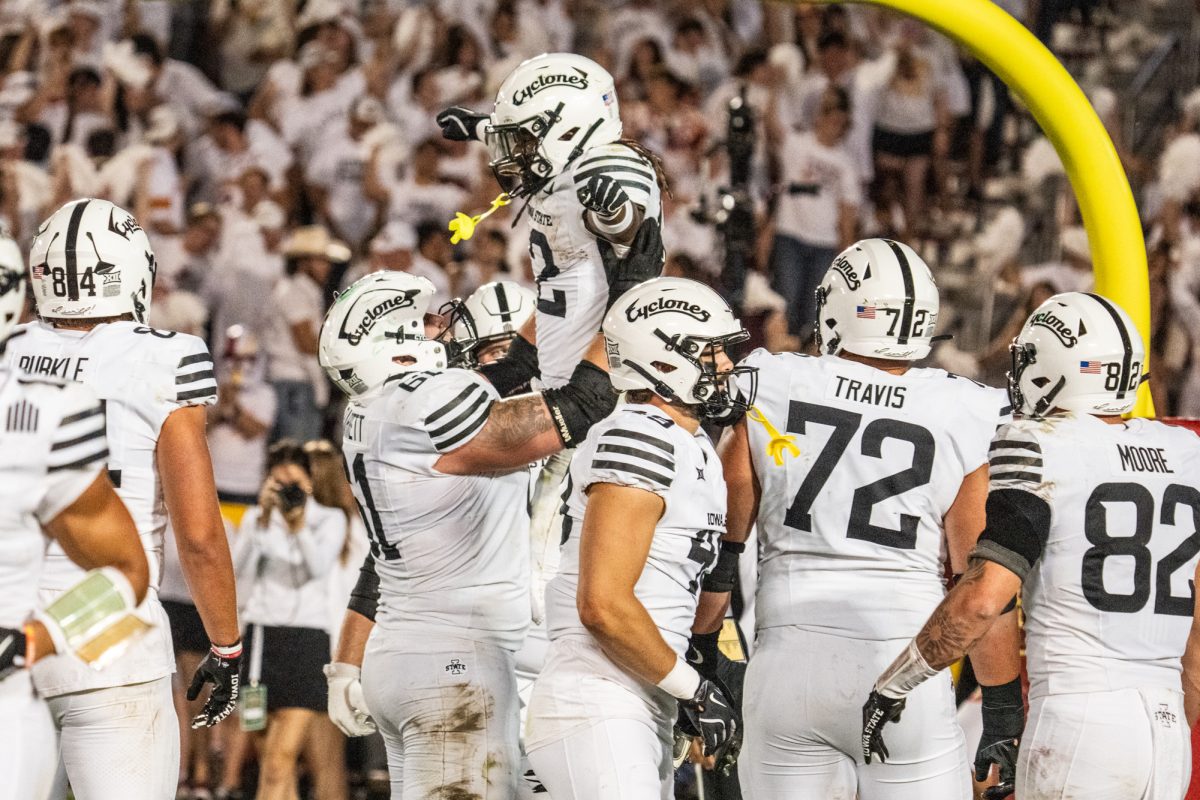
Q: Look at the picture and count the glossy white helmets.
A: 8